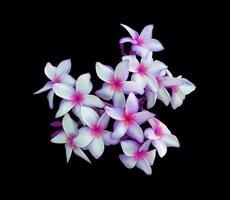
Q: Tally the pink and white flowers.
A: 12